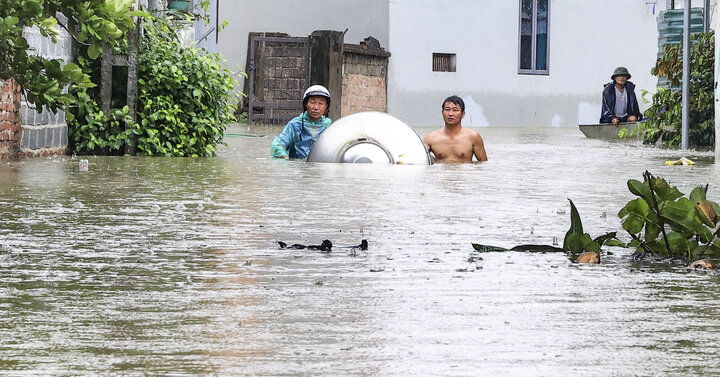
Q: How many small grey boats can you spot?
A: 1